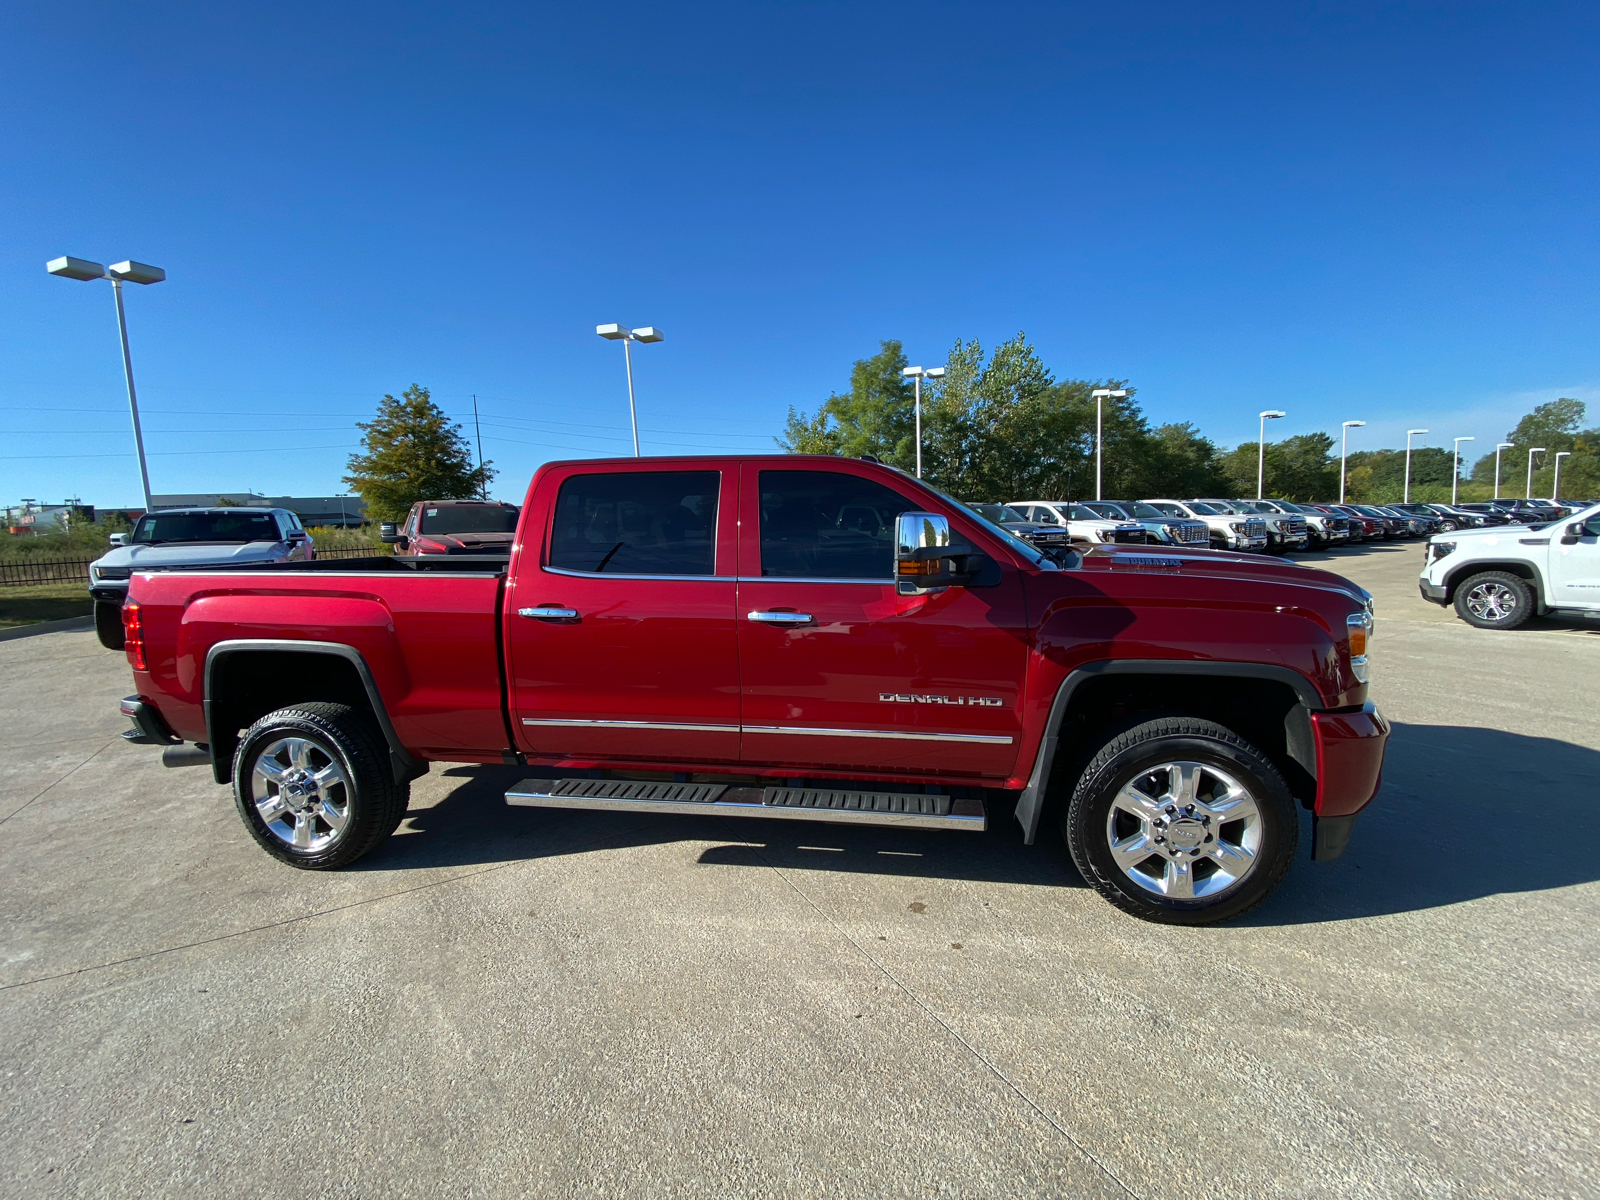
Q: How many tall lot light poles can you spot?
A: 11